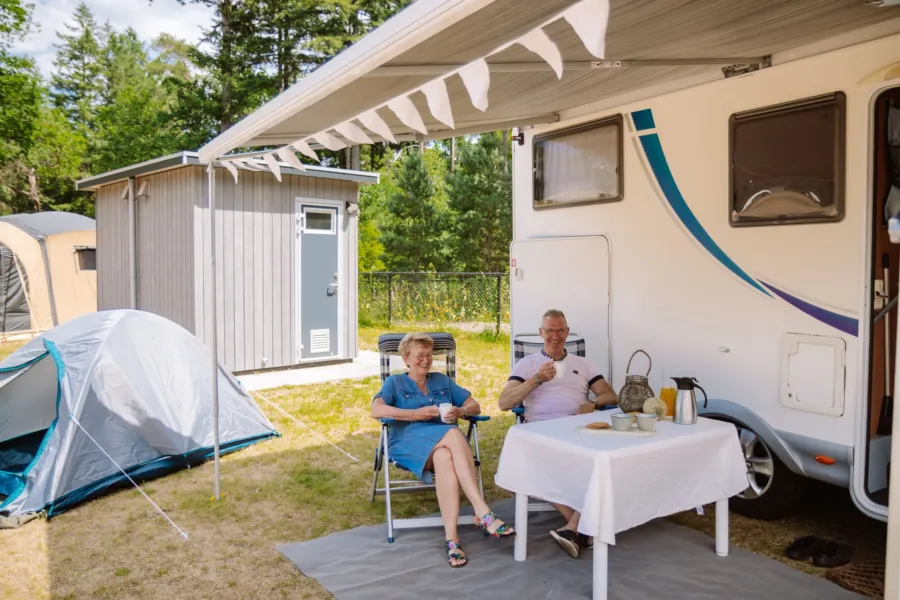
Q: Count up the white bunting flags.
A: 14